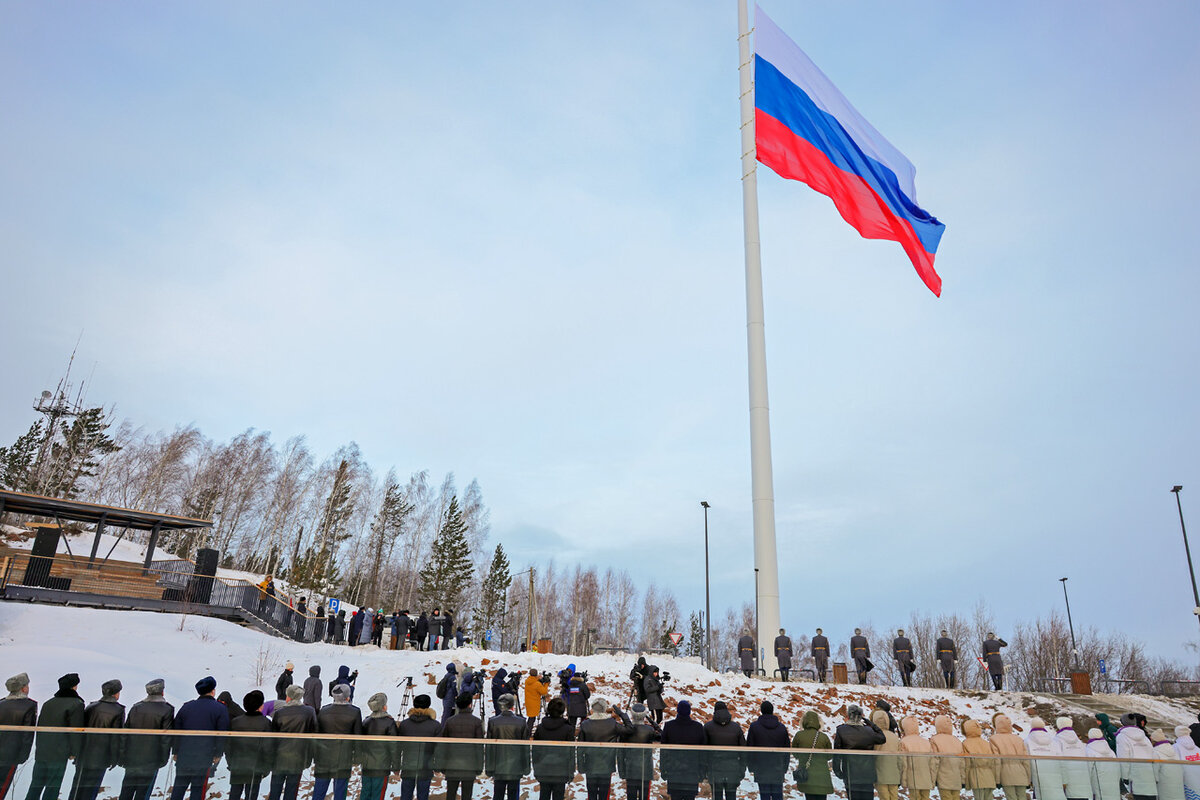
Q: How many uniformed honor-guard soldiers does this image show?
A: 7